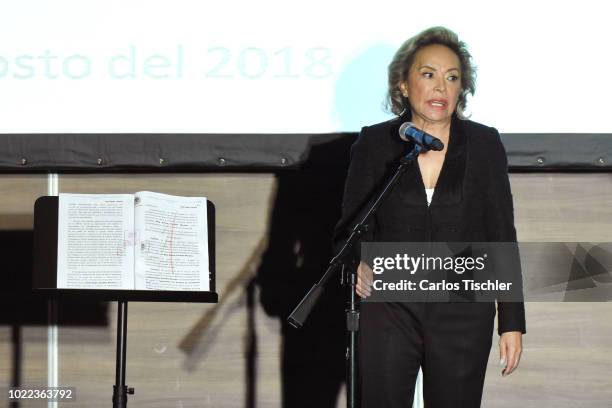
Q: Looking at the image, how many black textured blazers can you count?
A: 1